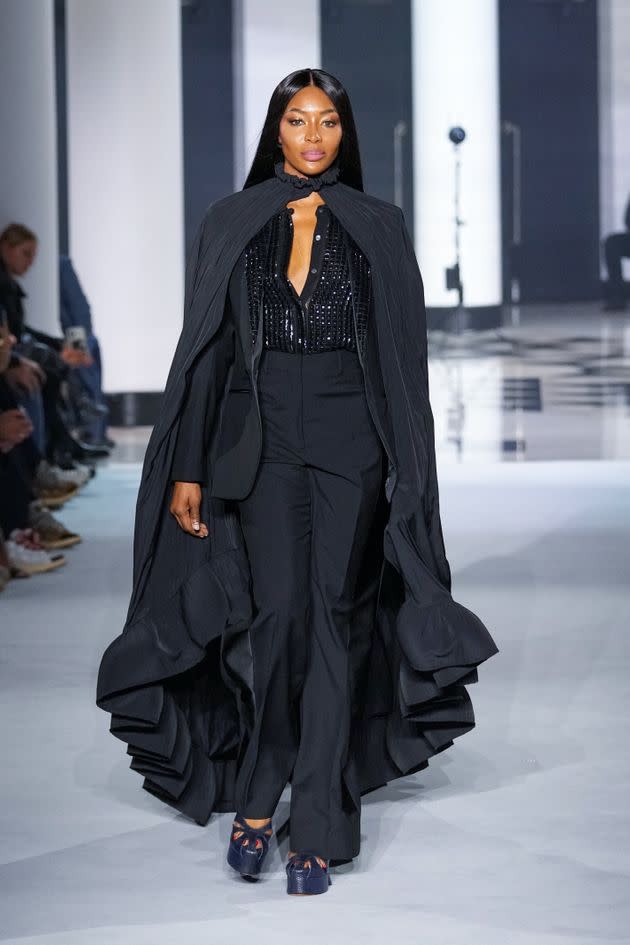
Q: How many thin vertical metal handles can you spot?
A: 2